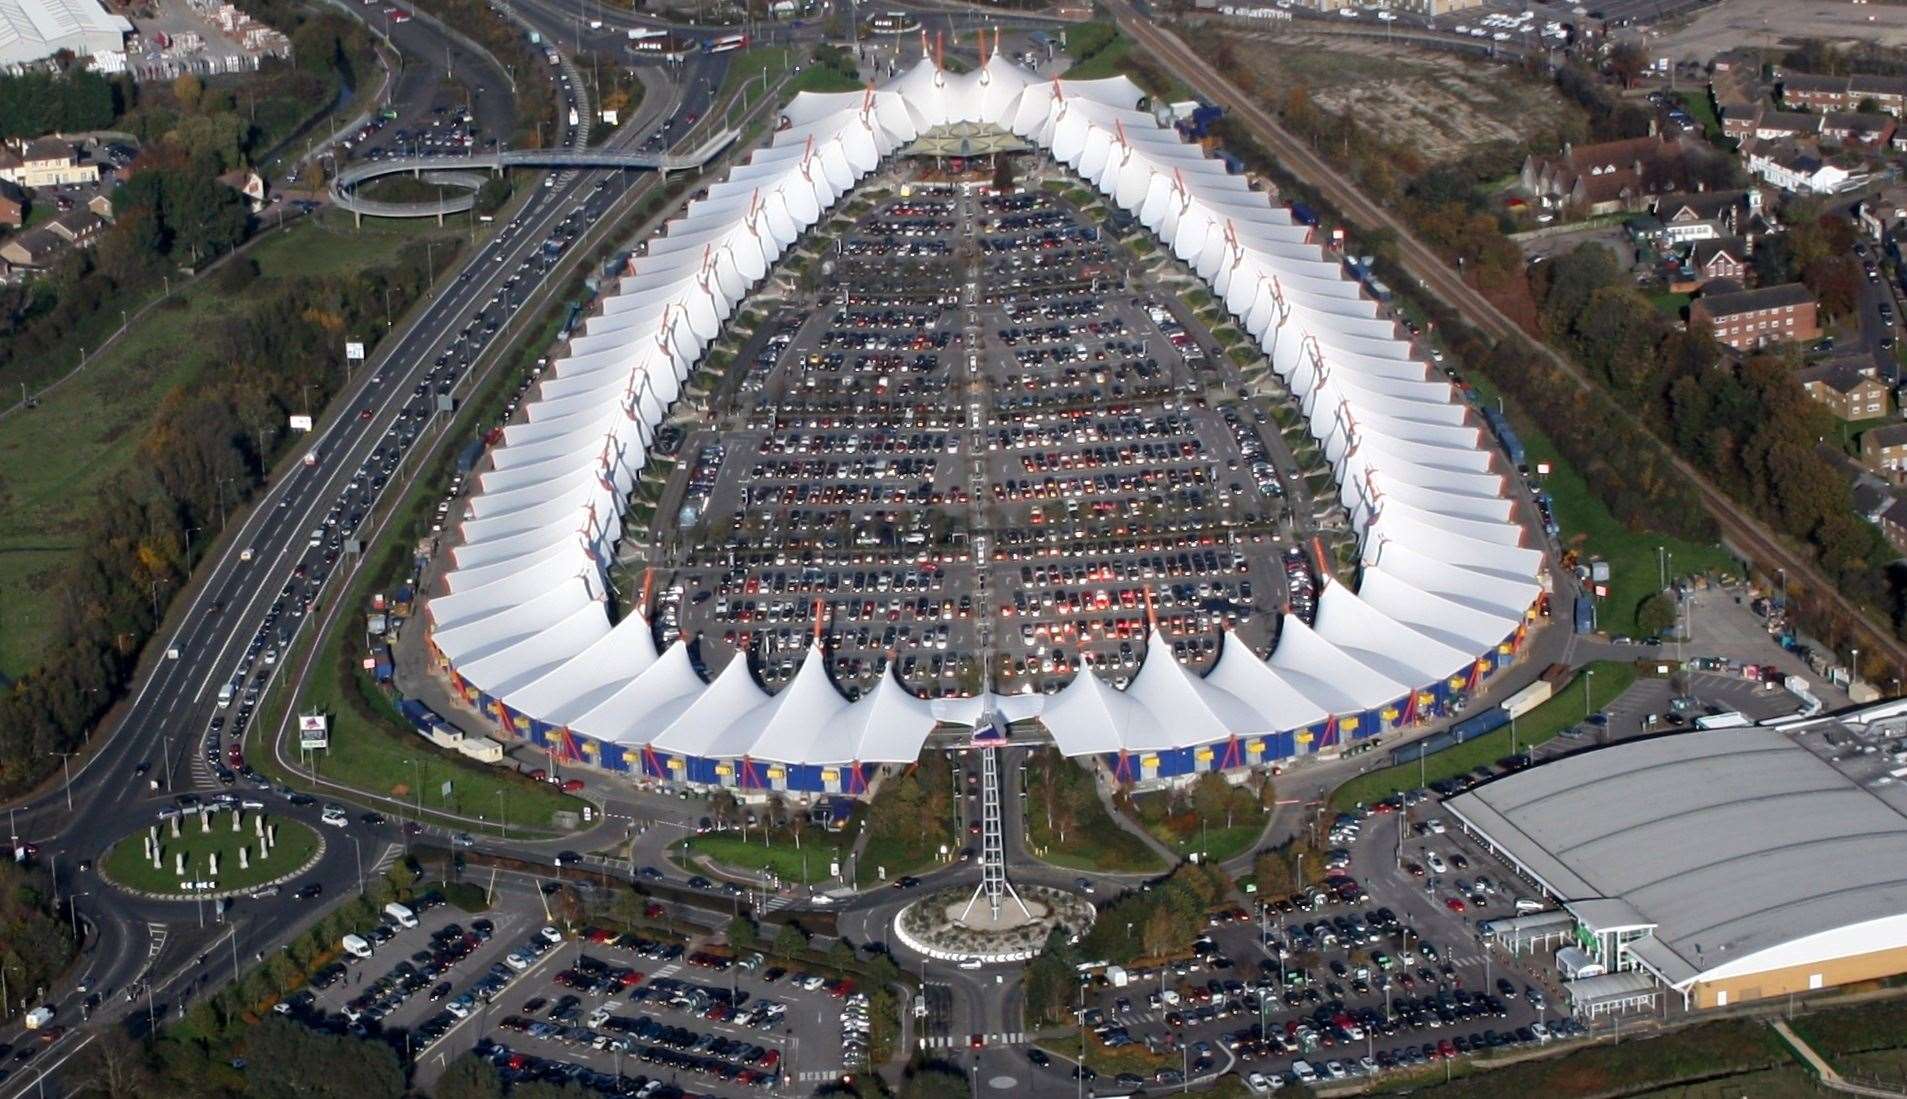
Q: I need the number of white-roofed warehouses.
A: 1